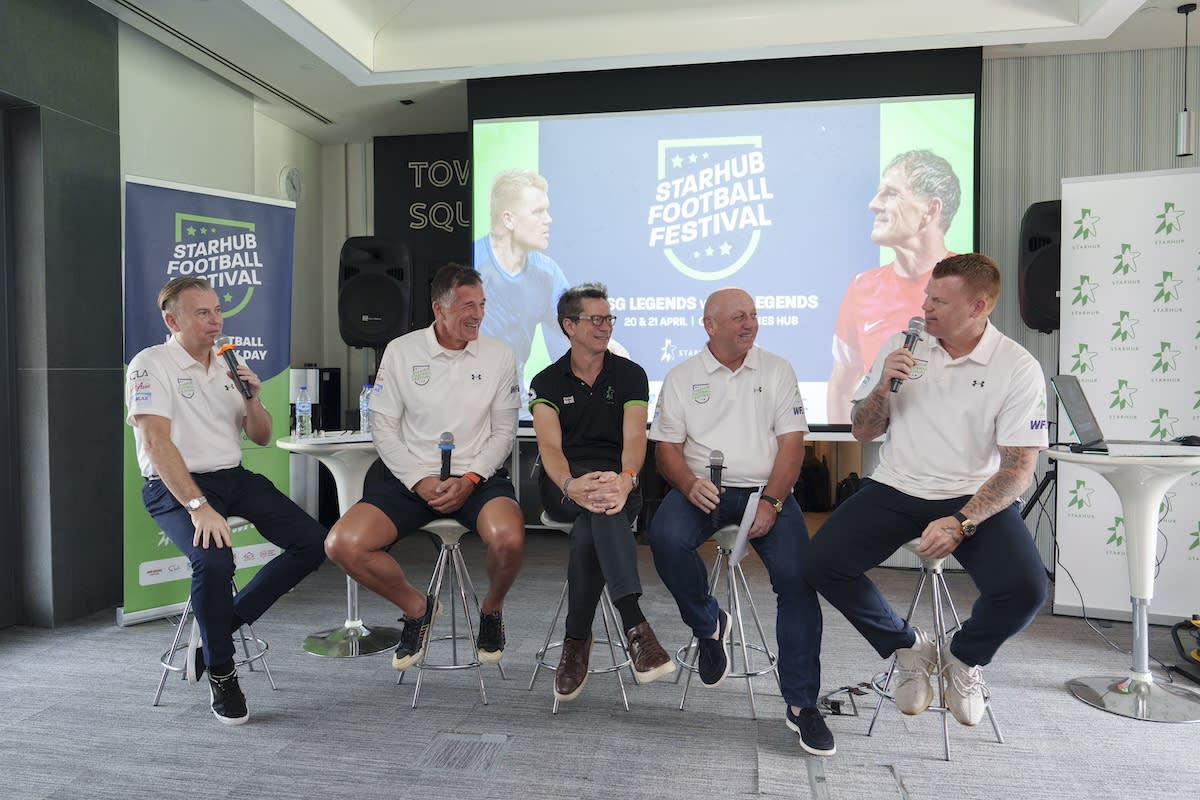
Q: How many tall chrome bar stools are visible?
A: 5